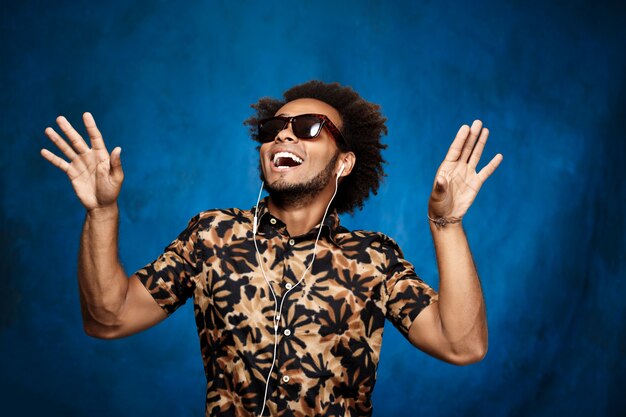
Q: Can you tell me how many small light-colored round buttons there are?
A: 5